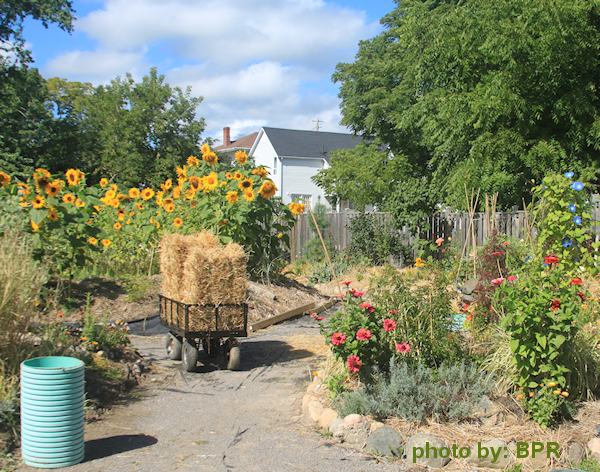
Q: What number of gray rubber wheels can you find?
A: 3